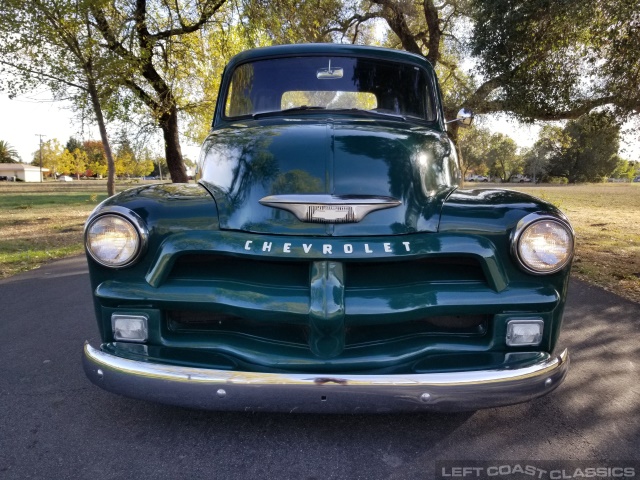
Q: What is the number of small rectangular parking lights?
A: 2